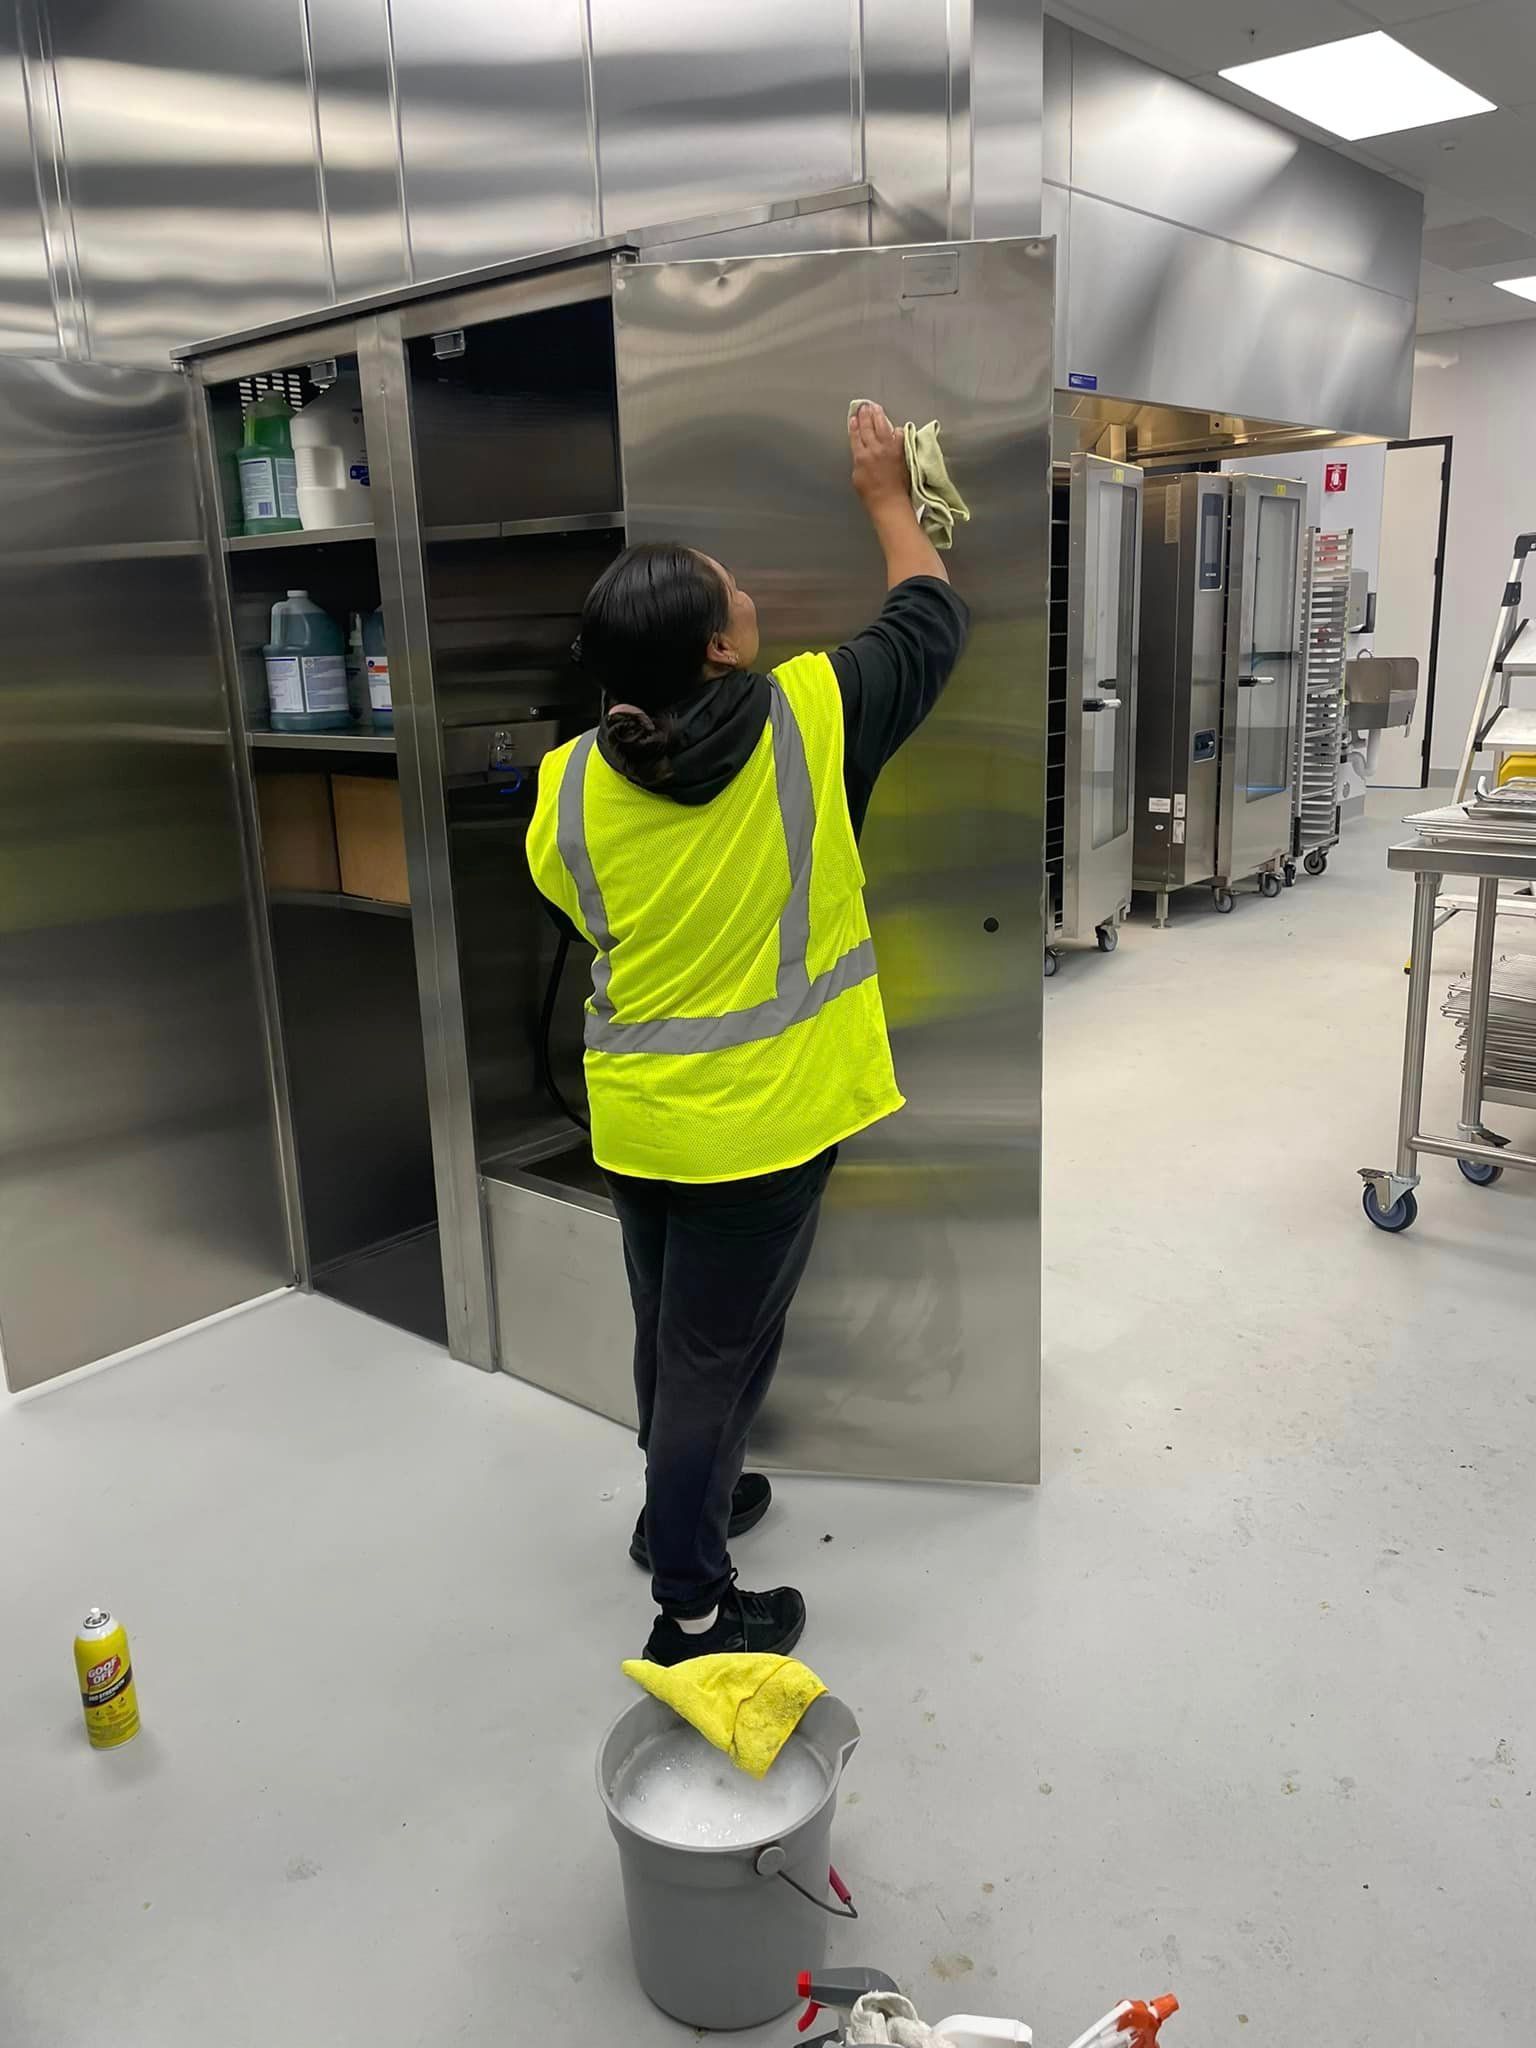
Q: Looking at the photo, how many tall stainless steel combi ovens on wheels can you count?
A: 2